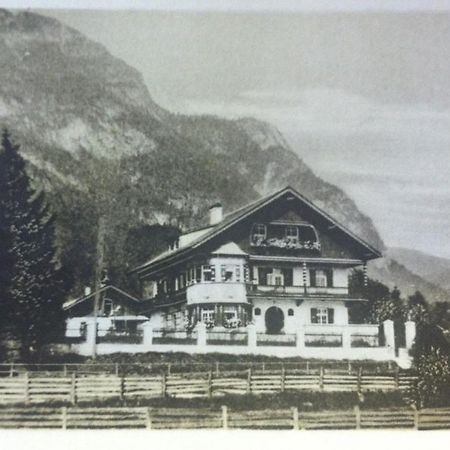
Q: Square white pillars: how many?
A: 8